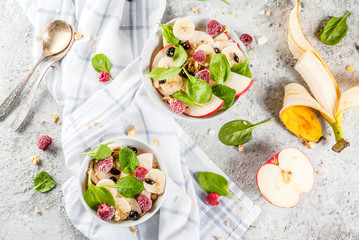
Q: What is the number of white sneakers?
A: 0